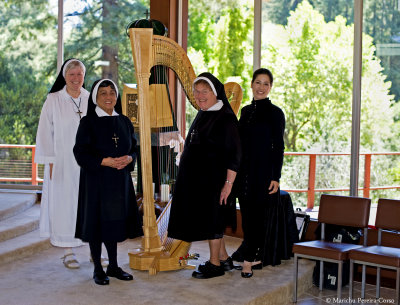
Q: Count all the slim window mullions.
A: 3